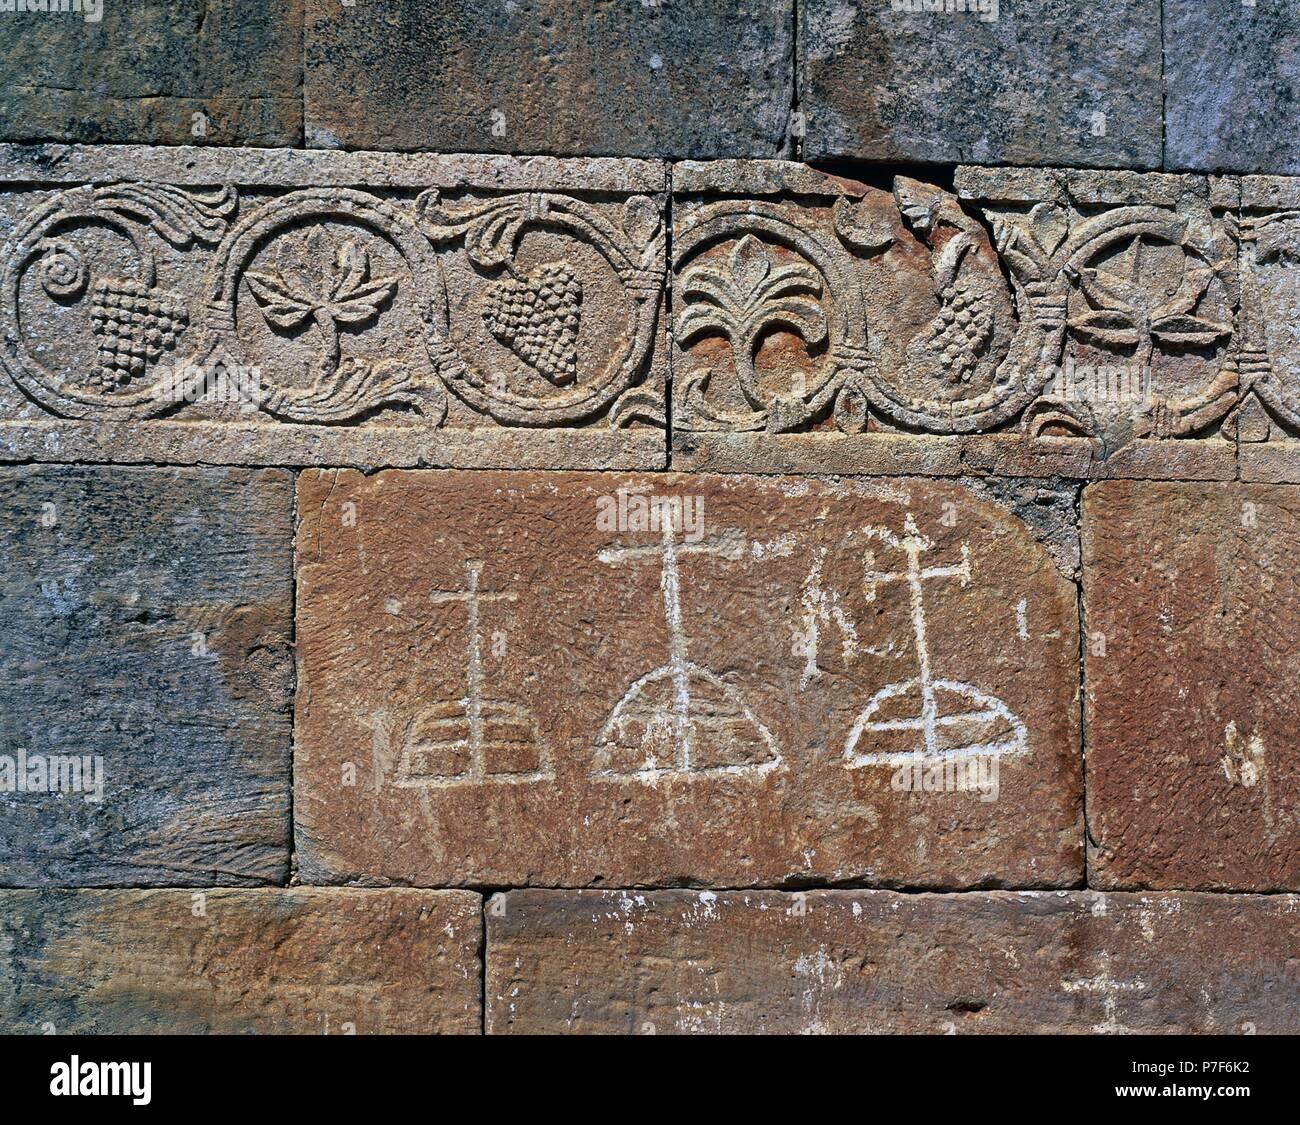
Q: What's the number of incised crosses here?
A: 3